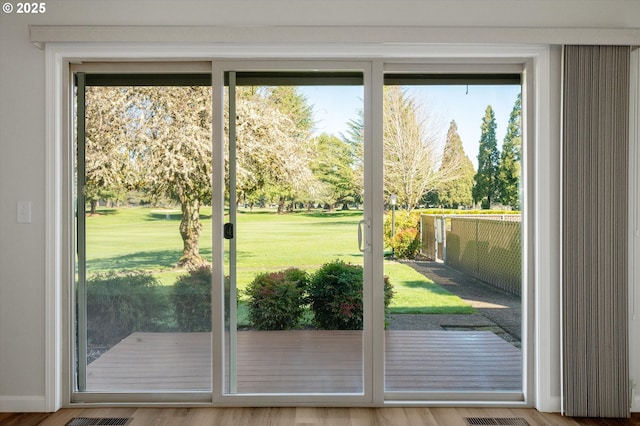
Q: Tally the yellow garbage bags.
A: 0